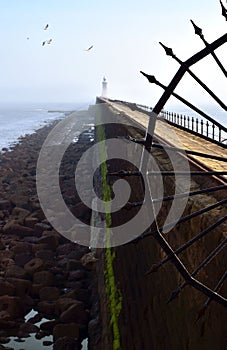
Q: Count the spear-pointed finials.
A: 11